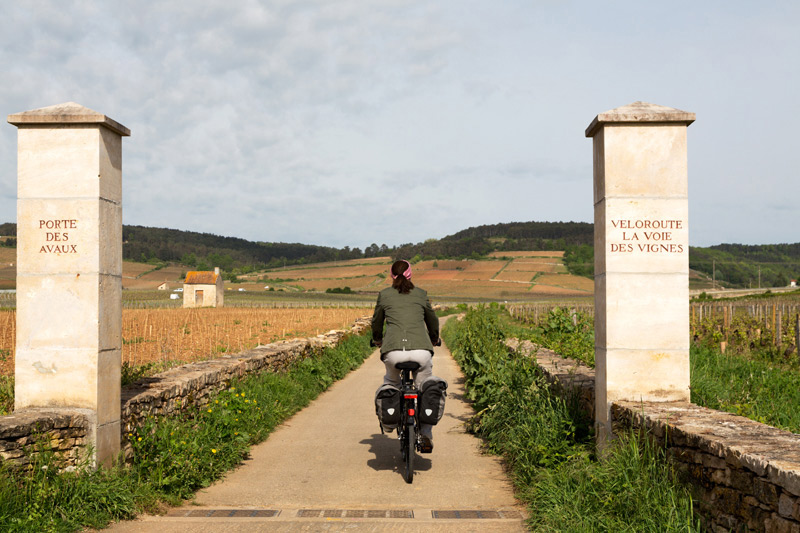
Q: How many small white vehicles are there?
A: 4